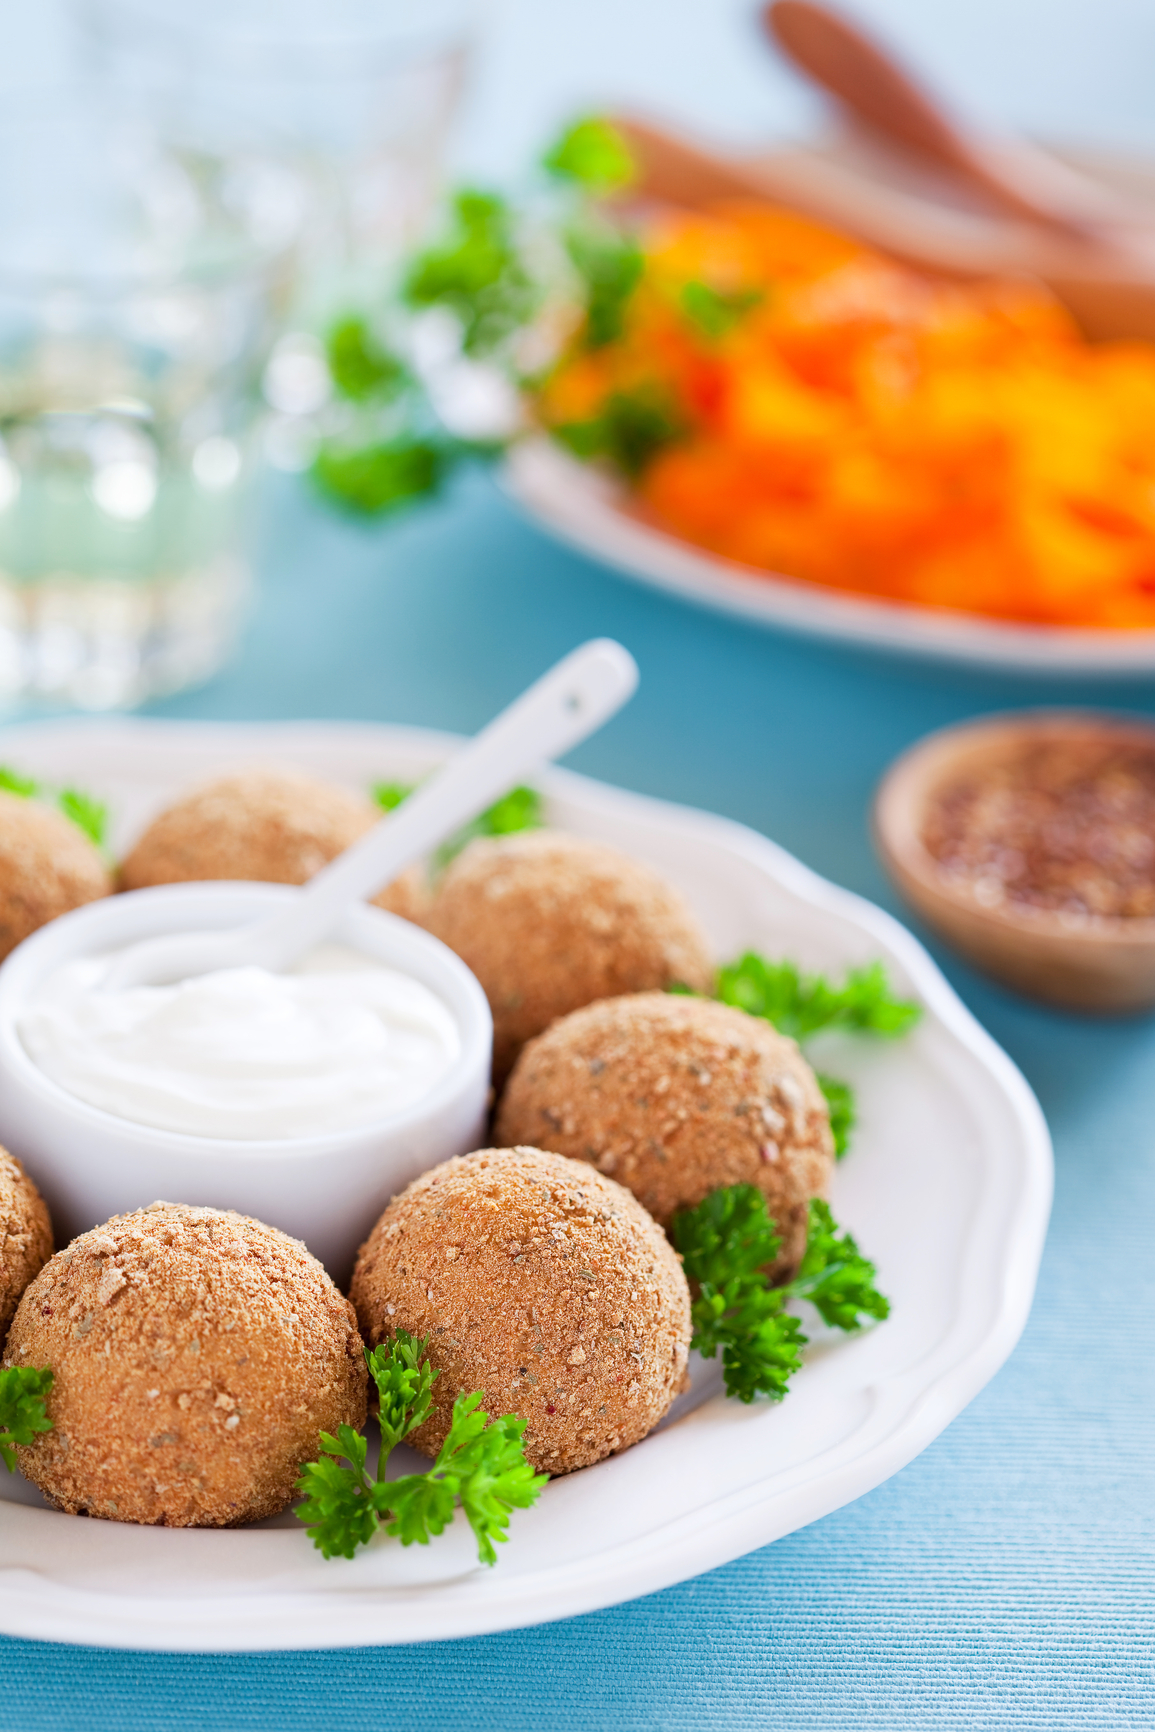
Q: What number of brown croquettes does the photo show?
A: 7